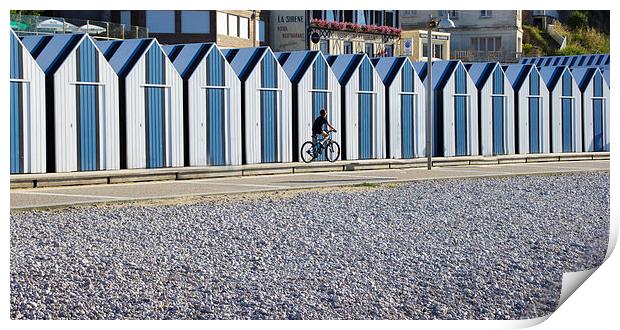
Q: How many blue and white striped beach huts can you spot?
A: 13